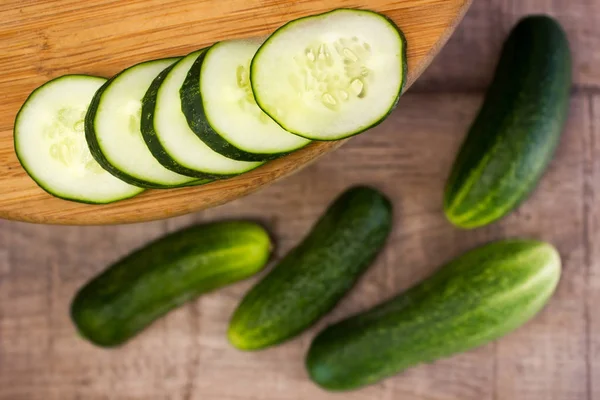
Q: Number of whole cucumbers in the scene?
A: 4